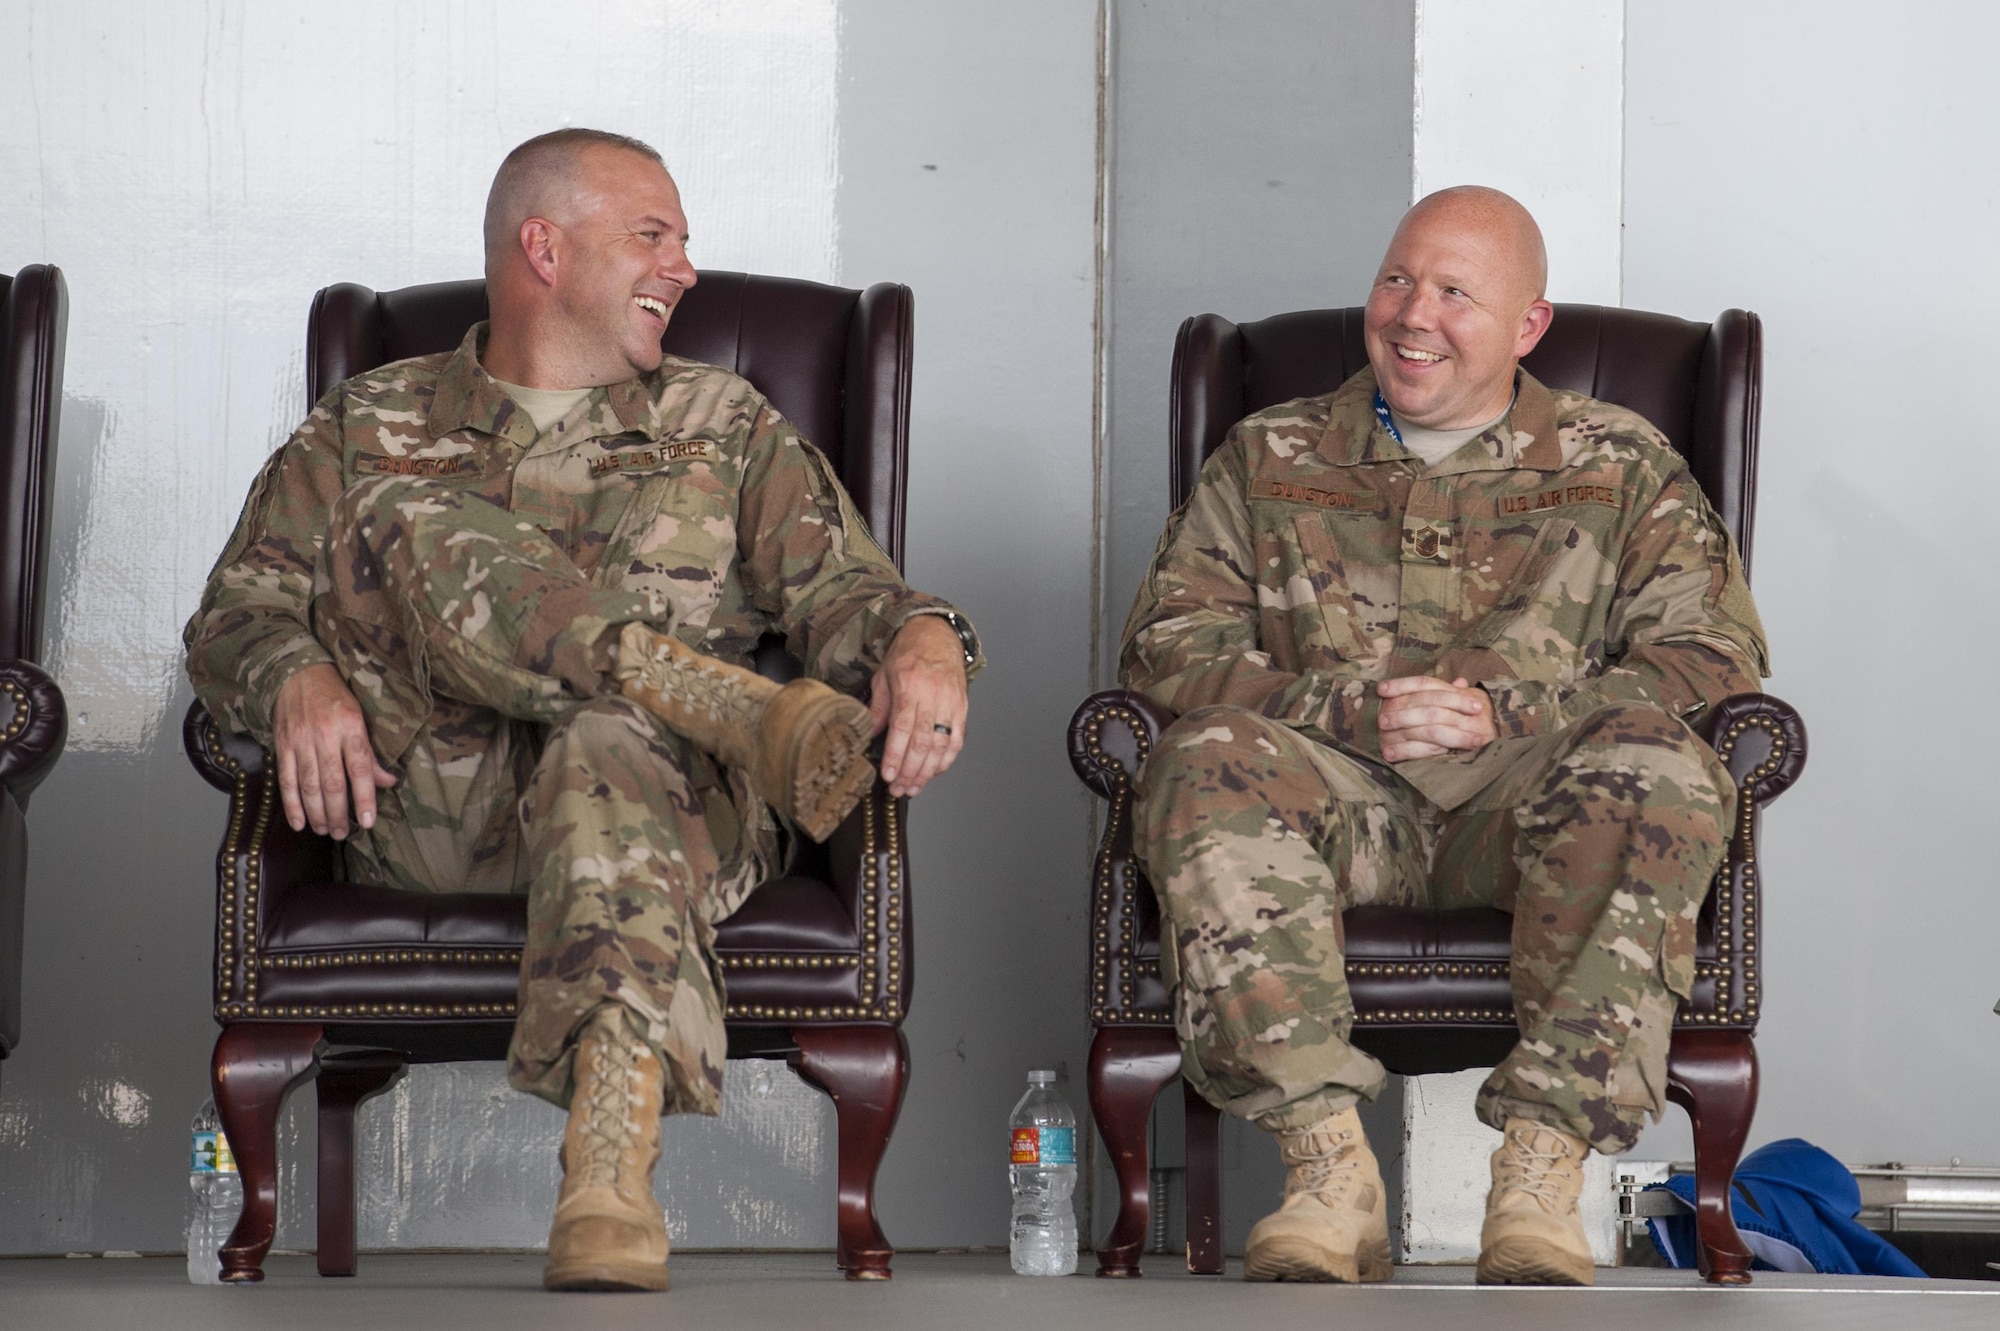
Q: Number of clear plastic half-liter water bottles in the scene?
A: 2